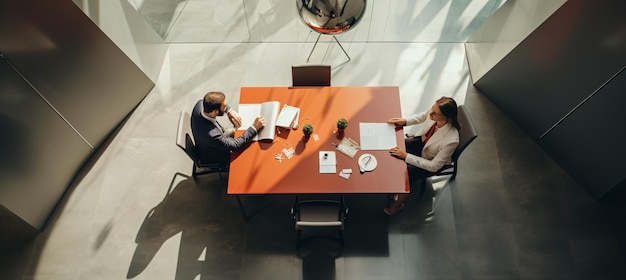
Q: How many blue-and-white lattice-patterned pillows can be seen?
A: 0